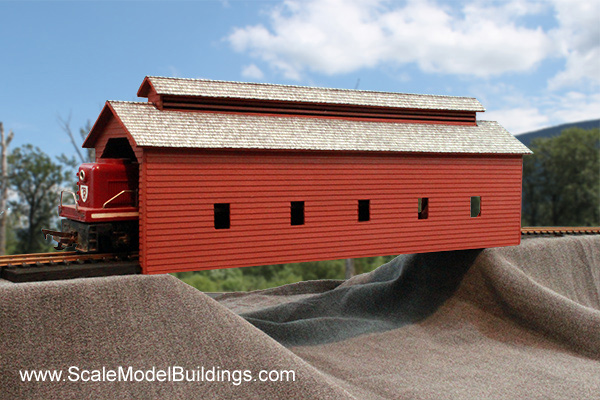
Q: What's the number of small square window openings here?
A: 5